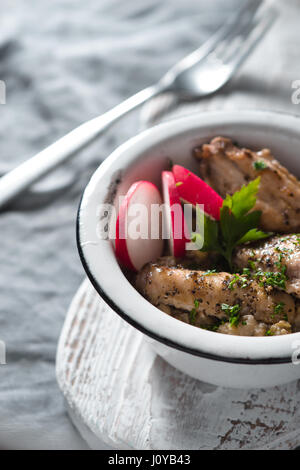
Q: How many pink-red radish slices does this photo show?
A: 3